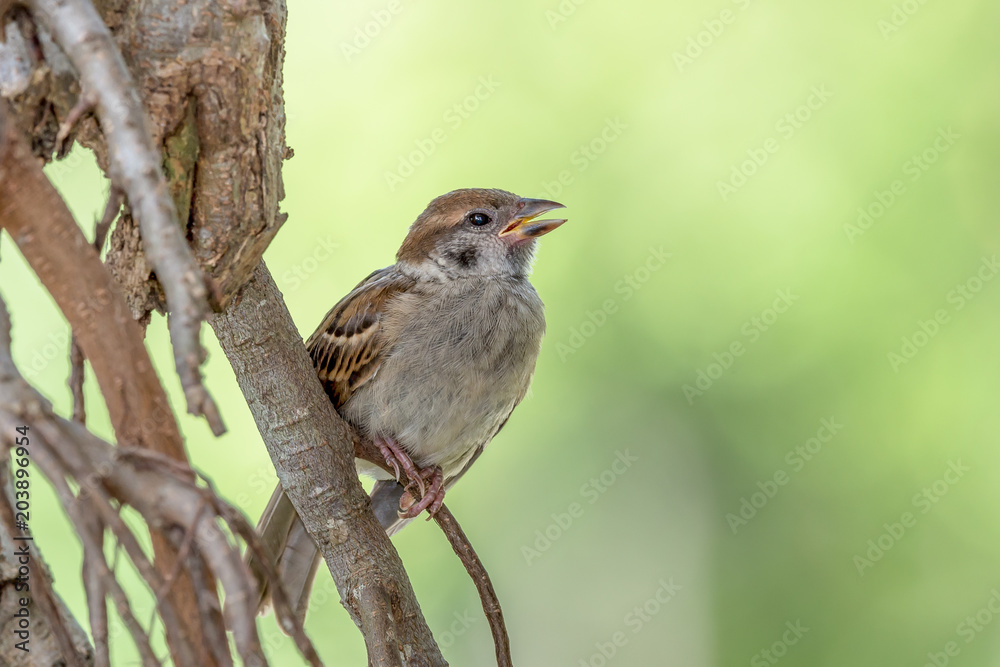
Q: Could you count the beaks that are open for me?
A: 1